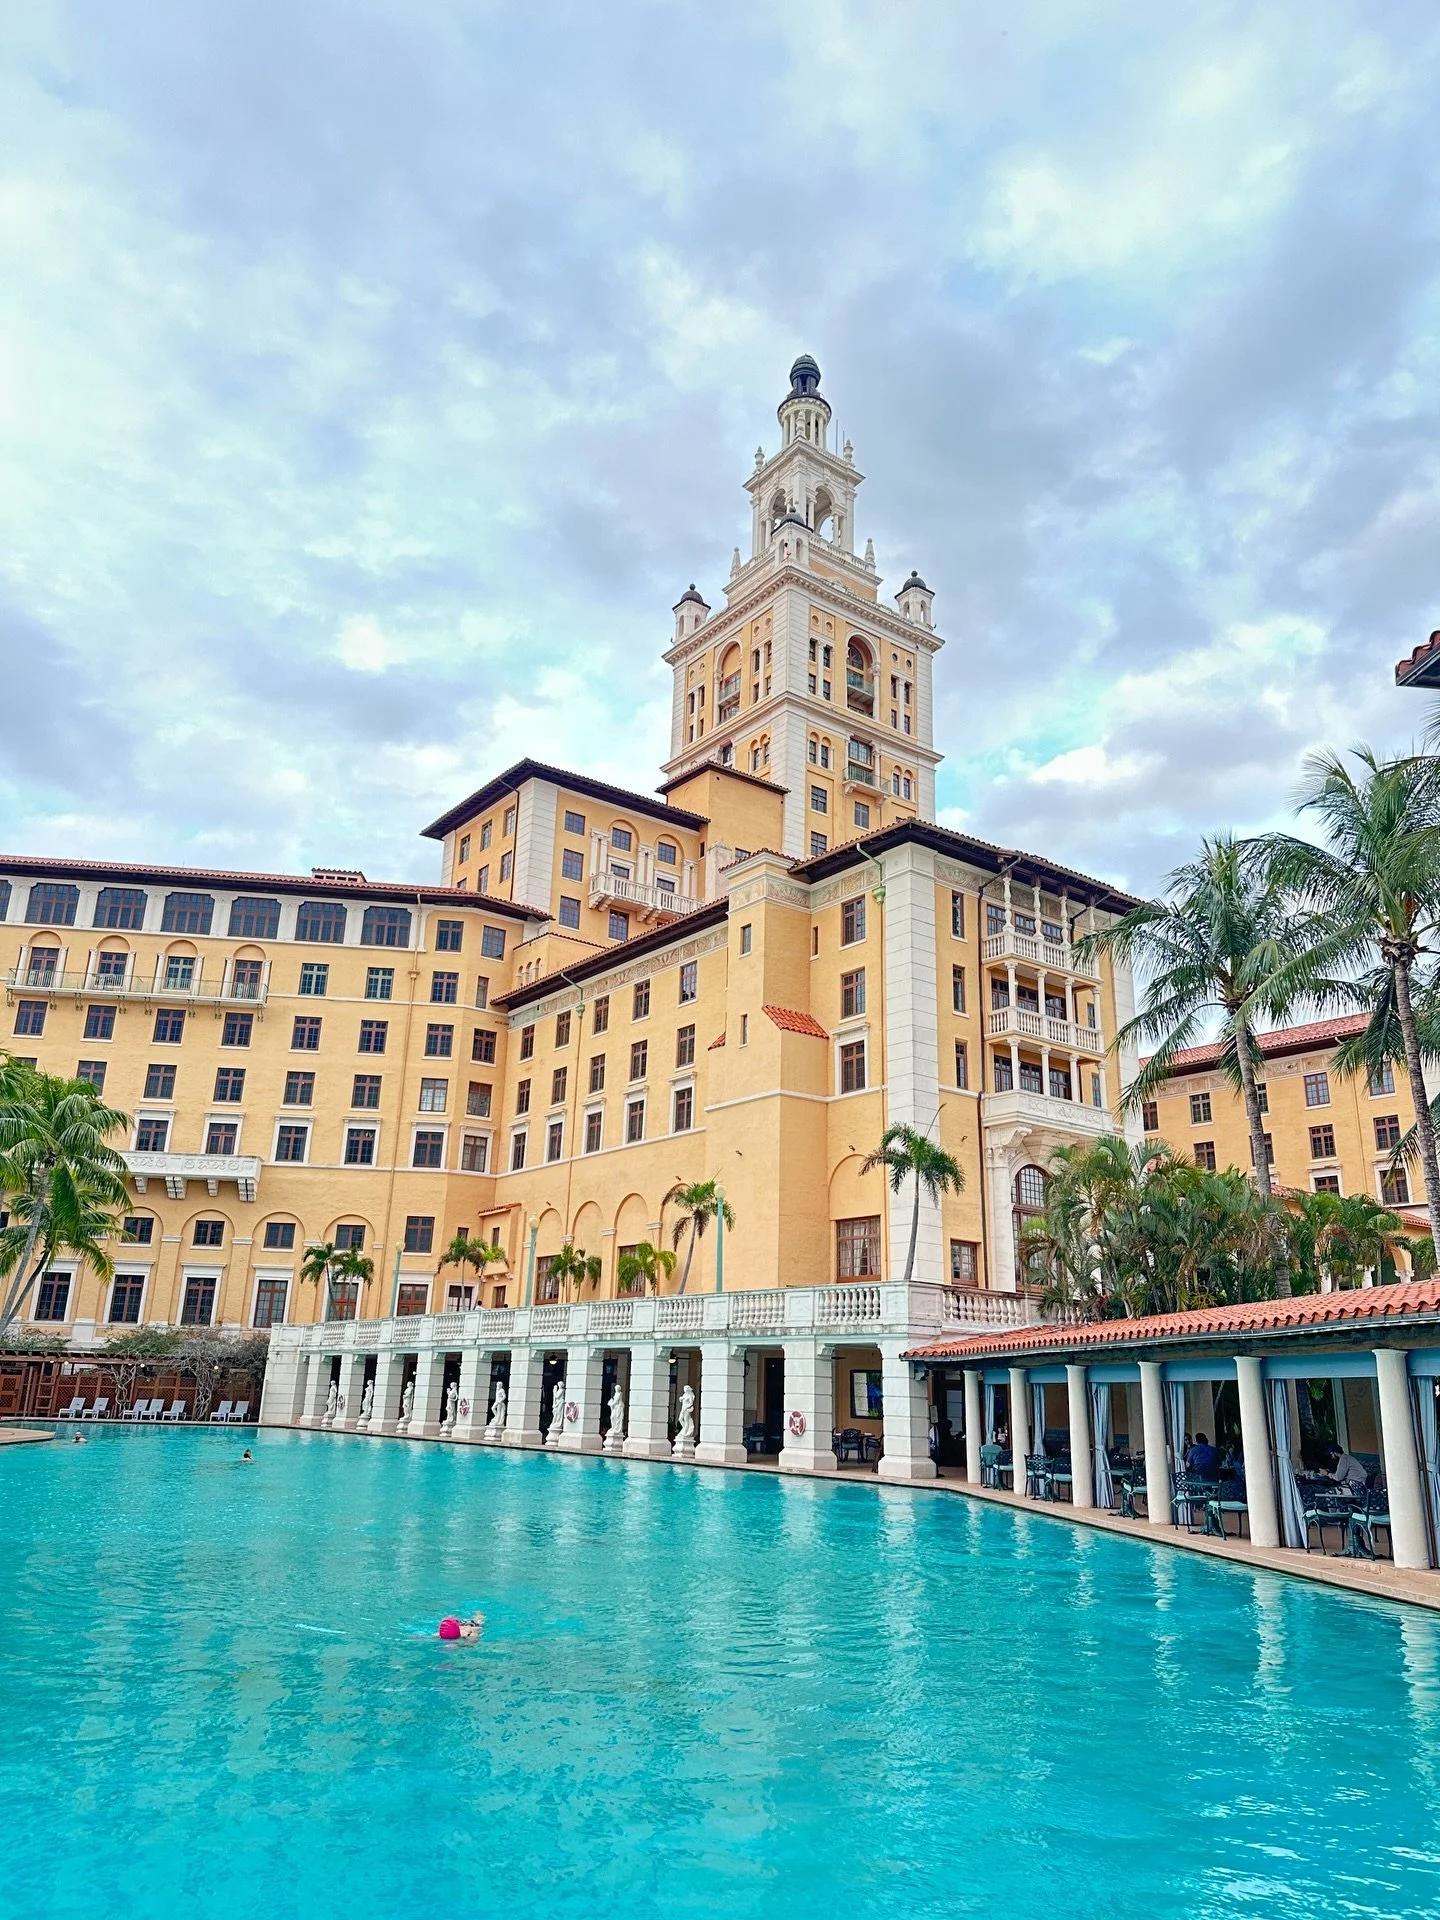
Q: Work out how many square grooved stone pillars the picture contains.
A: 11